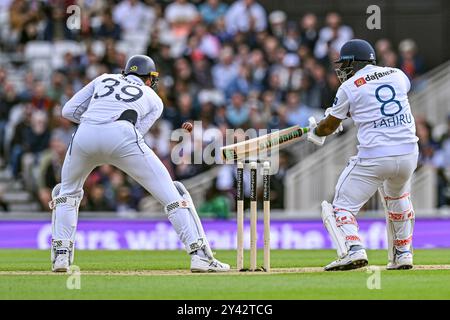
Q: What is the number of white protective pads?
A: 4